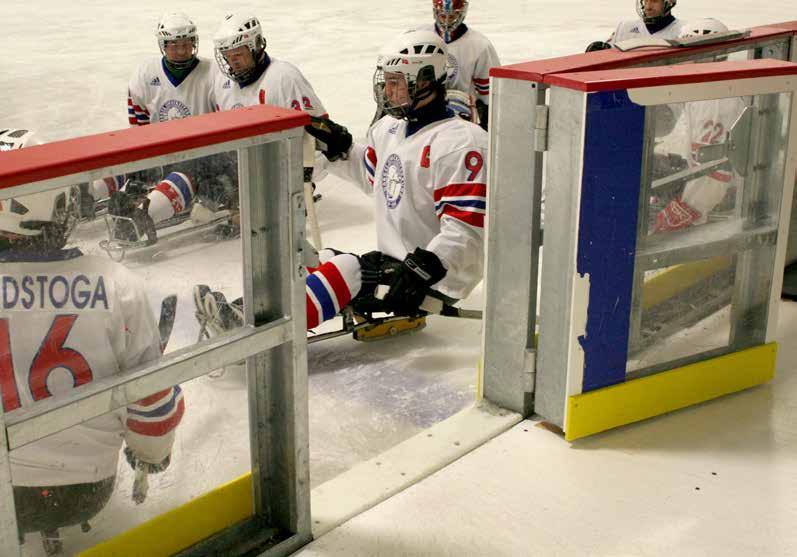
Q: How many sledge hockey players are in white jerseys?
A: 7